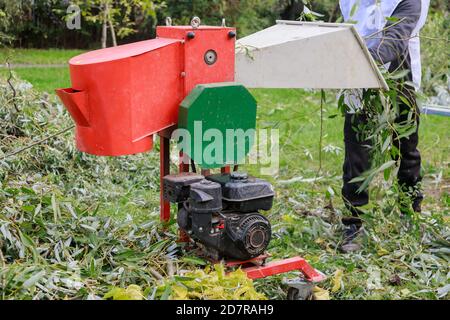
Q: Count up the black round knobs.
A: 2